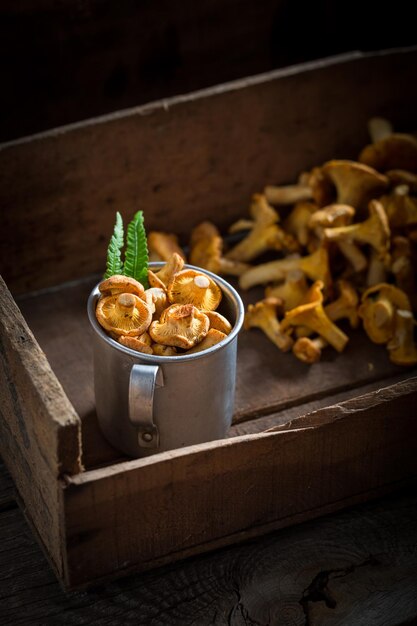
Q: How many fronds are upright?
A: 2